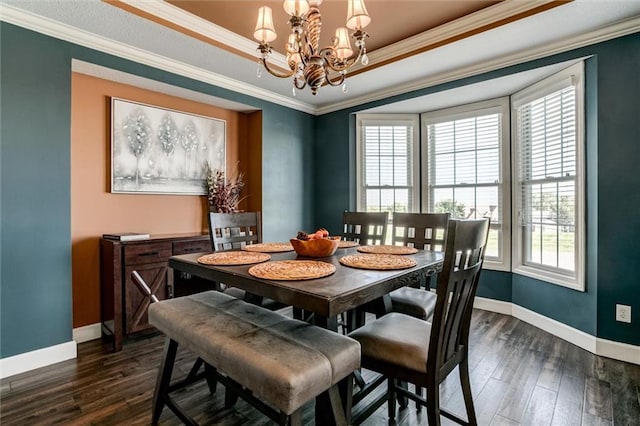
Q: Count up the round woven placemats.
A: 6